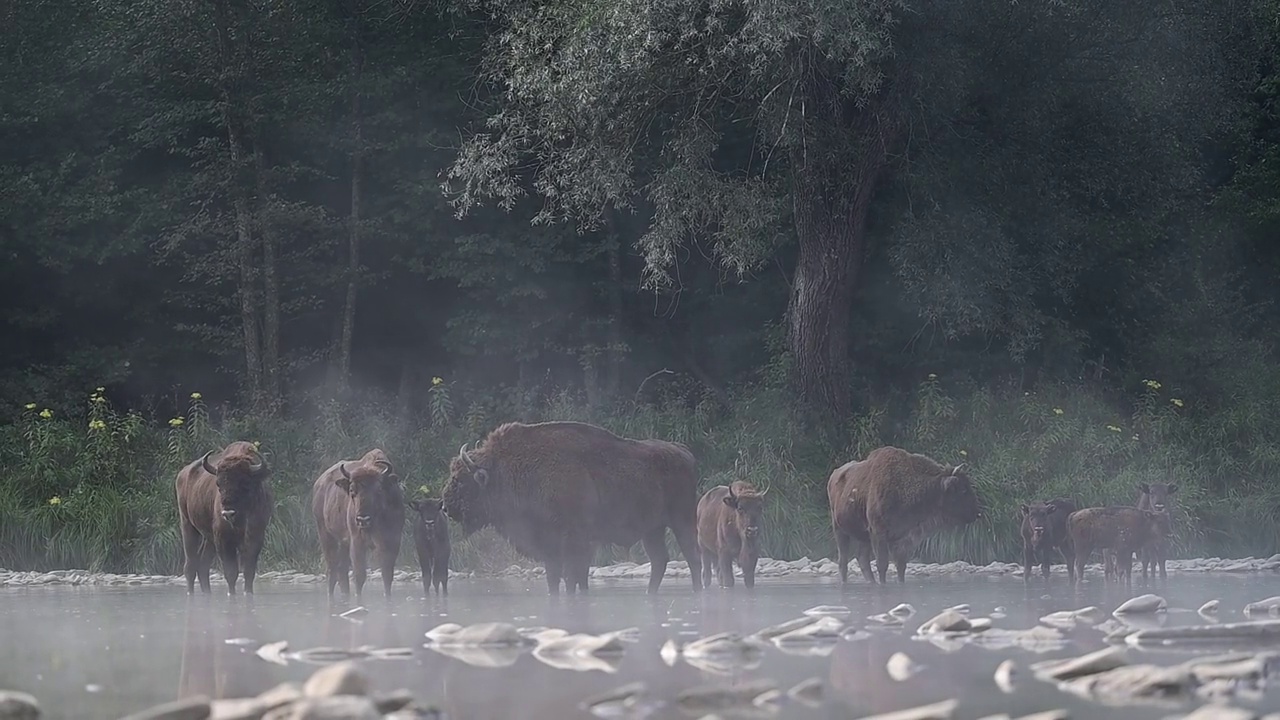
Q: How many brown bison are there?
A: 9